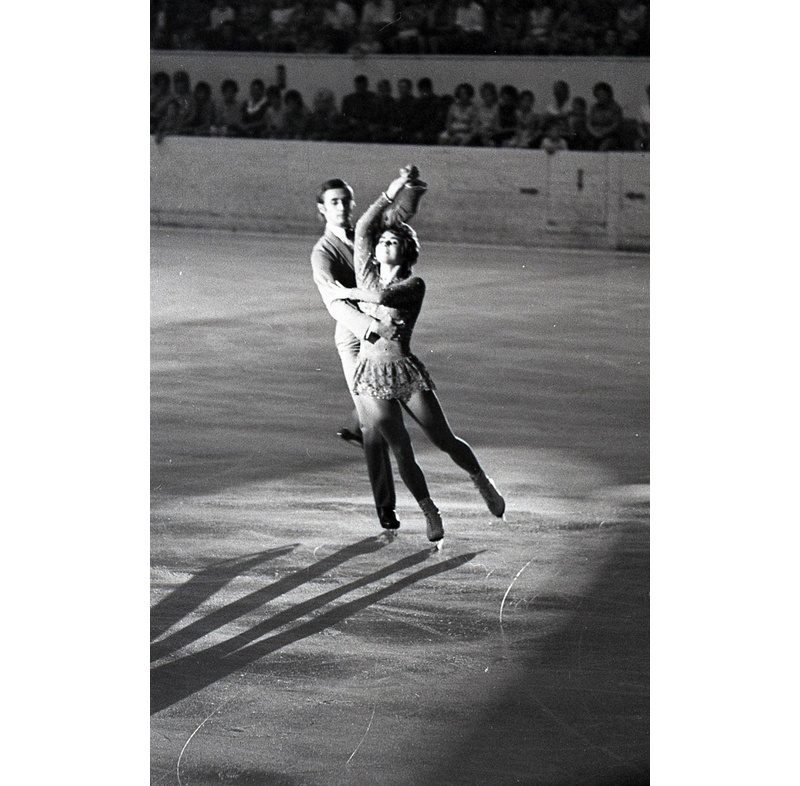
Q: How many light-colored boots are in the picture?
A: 2